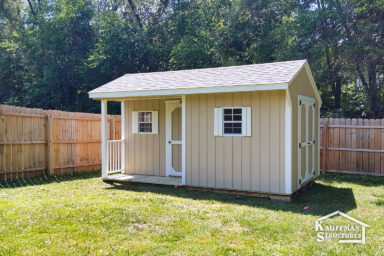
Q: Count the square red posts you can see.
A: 0